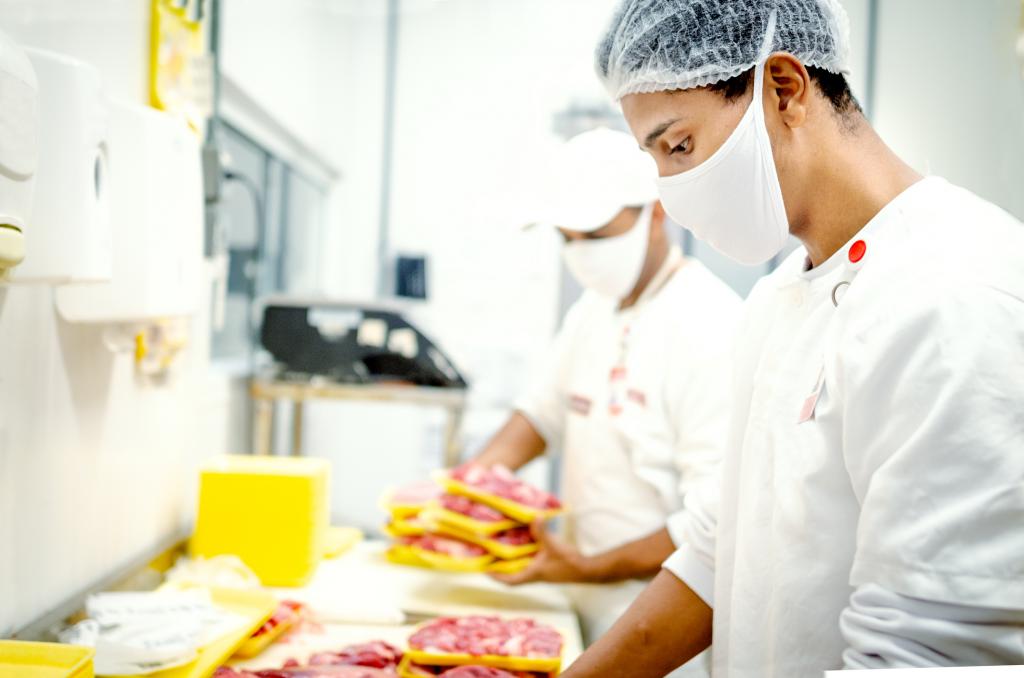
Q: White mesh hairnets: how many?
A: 1